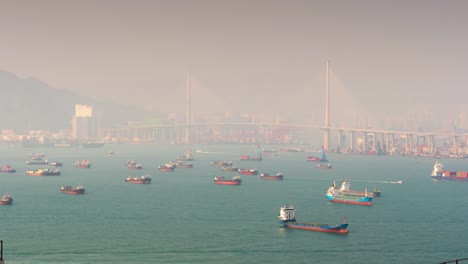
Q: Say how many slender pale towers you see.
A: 2